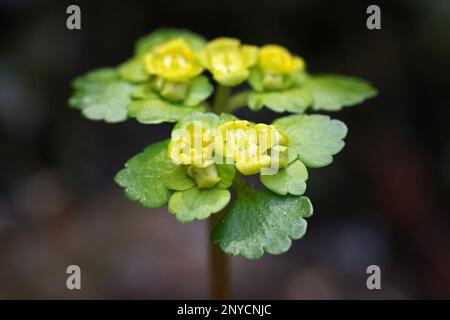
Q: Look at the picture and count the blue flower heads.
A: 0